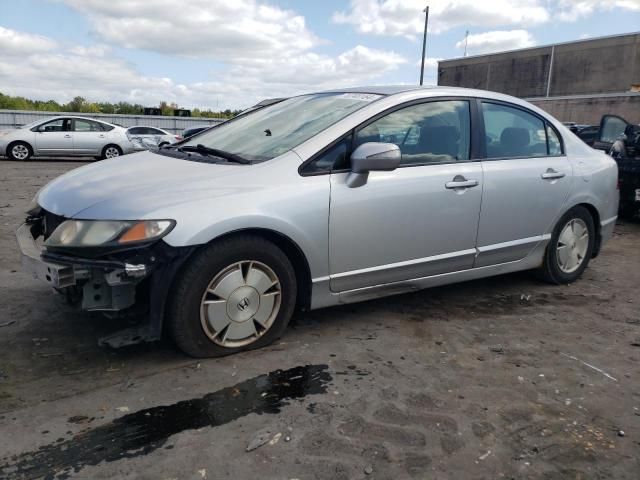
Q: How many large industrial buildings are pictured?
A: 1